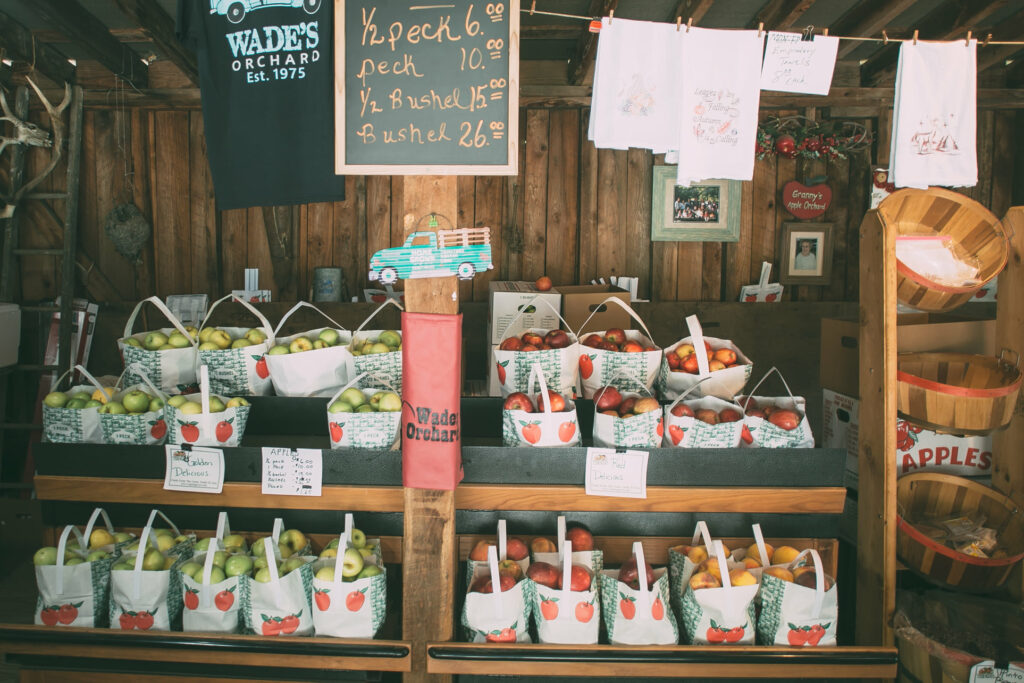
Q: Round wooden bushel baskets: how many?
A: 4